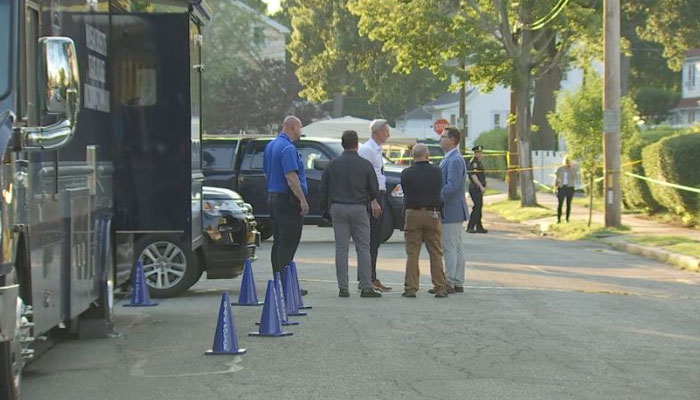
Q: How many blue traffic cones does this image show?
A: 7